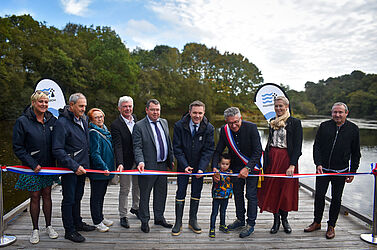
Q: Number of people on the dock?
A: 10